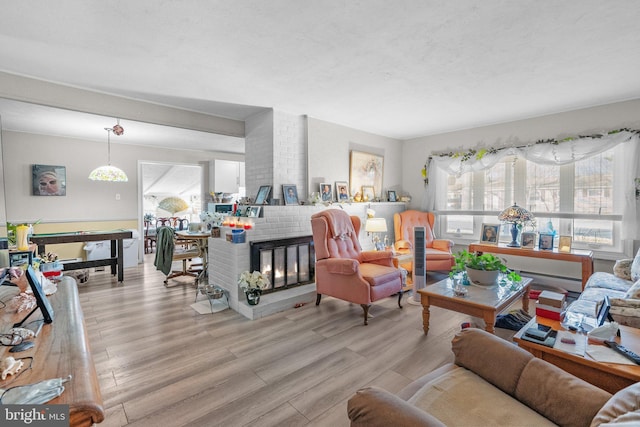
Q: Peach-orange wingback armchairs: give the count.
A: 2